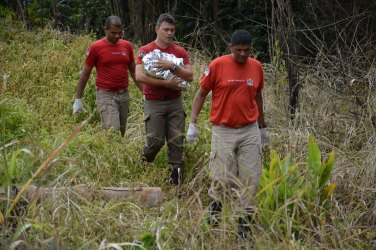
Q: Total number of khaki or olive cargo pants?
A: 3